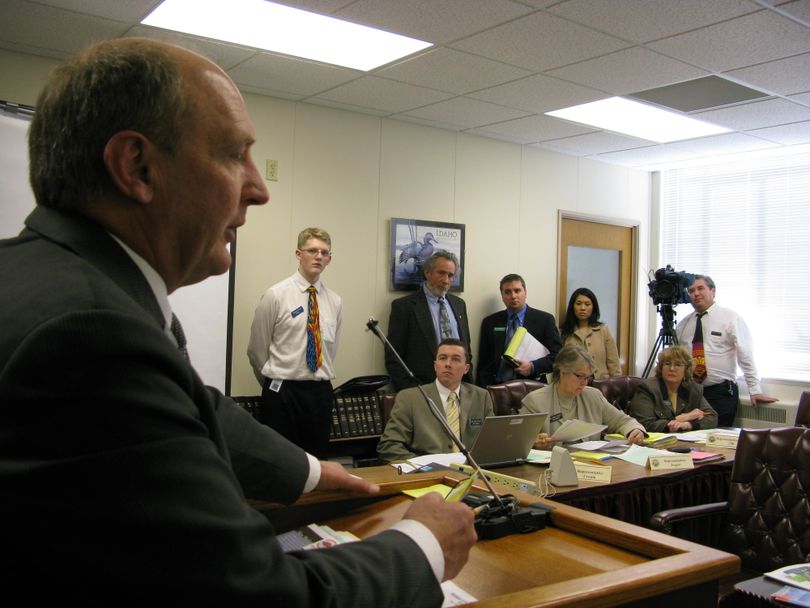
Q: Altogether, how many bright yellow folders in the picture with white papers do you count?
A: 1